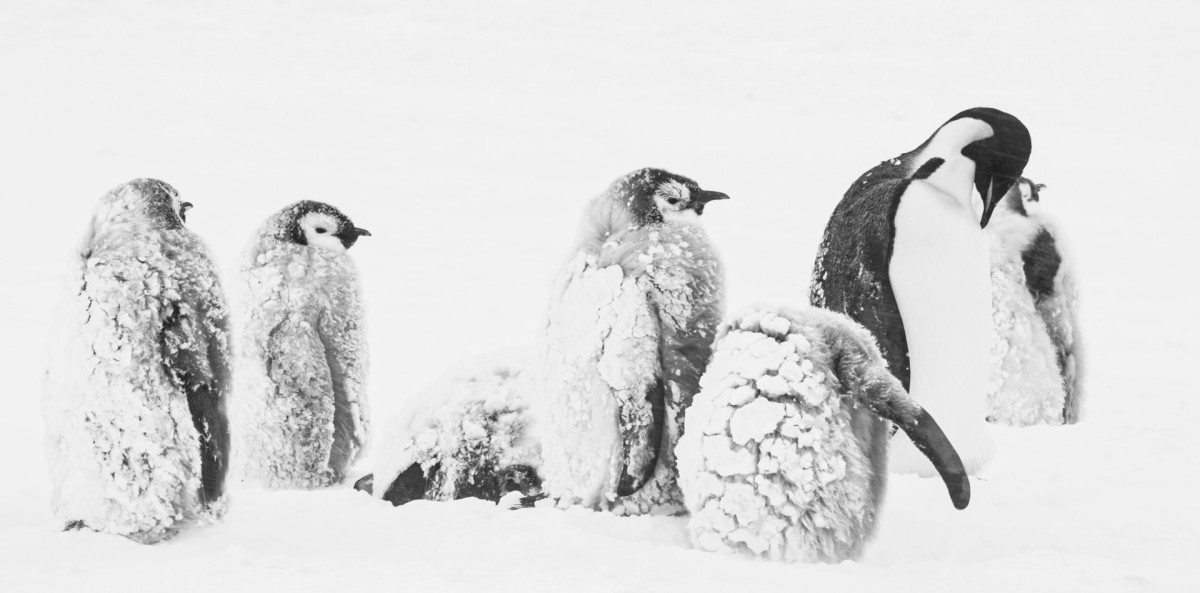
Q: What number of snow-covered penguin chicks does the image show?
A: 6